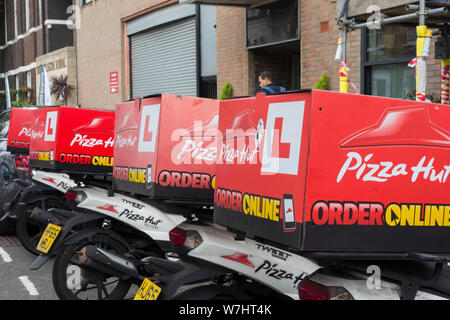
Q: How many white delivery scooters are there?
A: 4